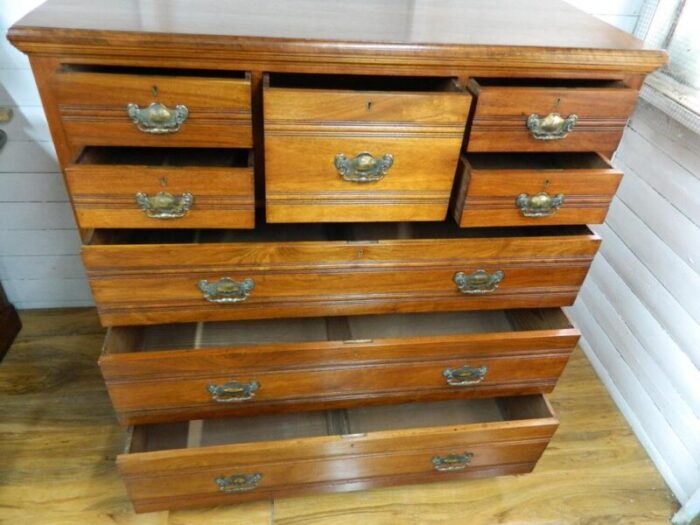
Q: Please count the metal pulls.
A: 11